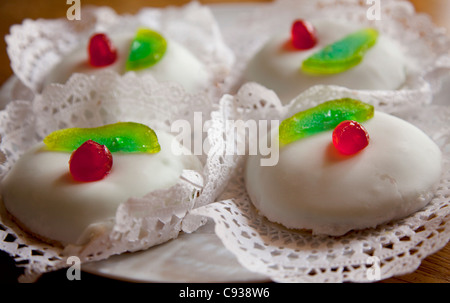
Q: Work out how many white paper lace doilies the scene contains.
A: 4